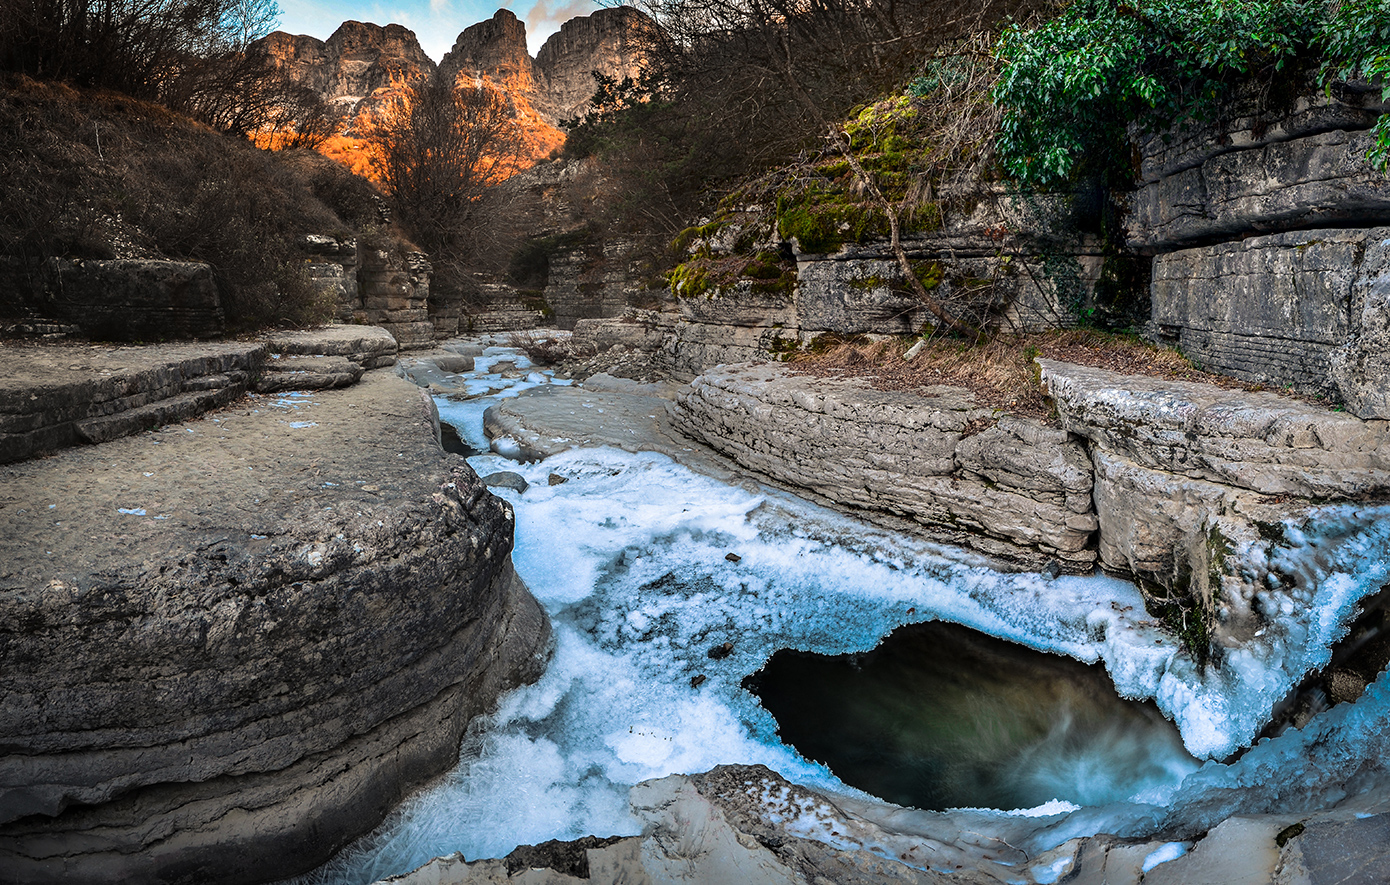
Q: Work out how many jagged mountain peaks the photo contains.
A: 4